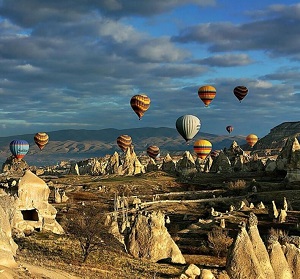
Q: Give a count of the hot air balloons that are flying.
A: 11